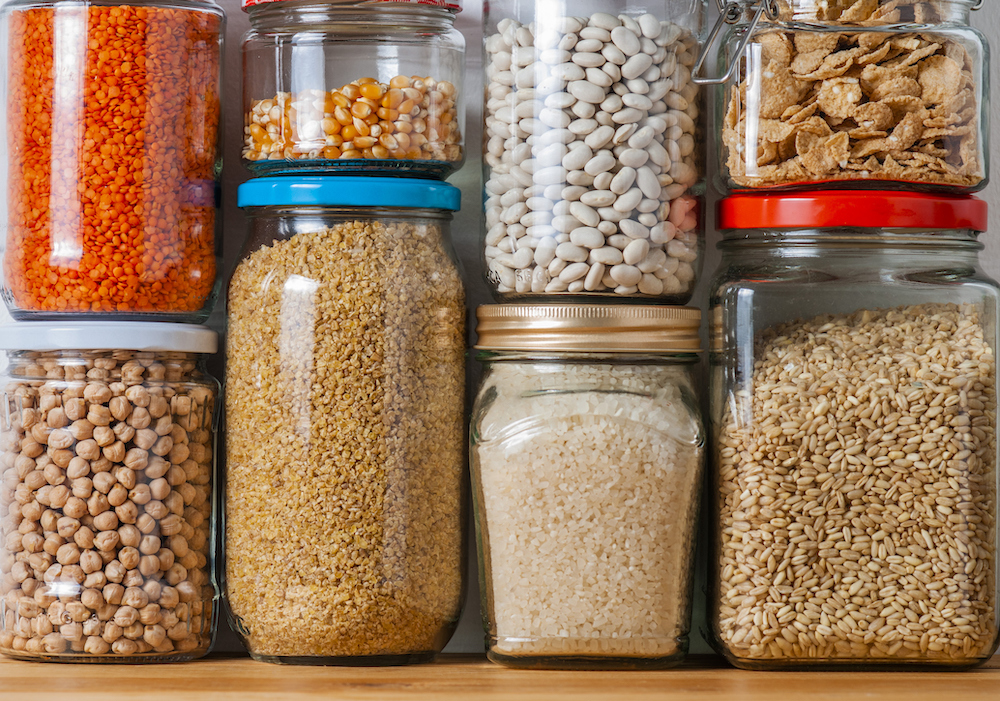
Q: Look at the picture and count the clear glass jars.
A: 8